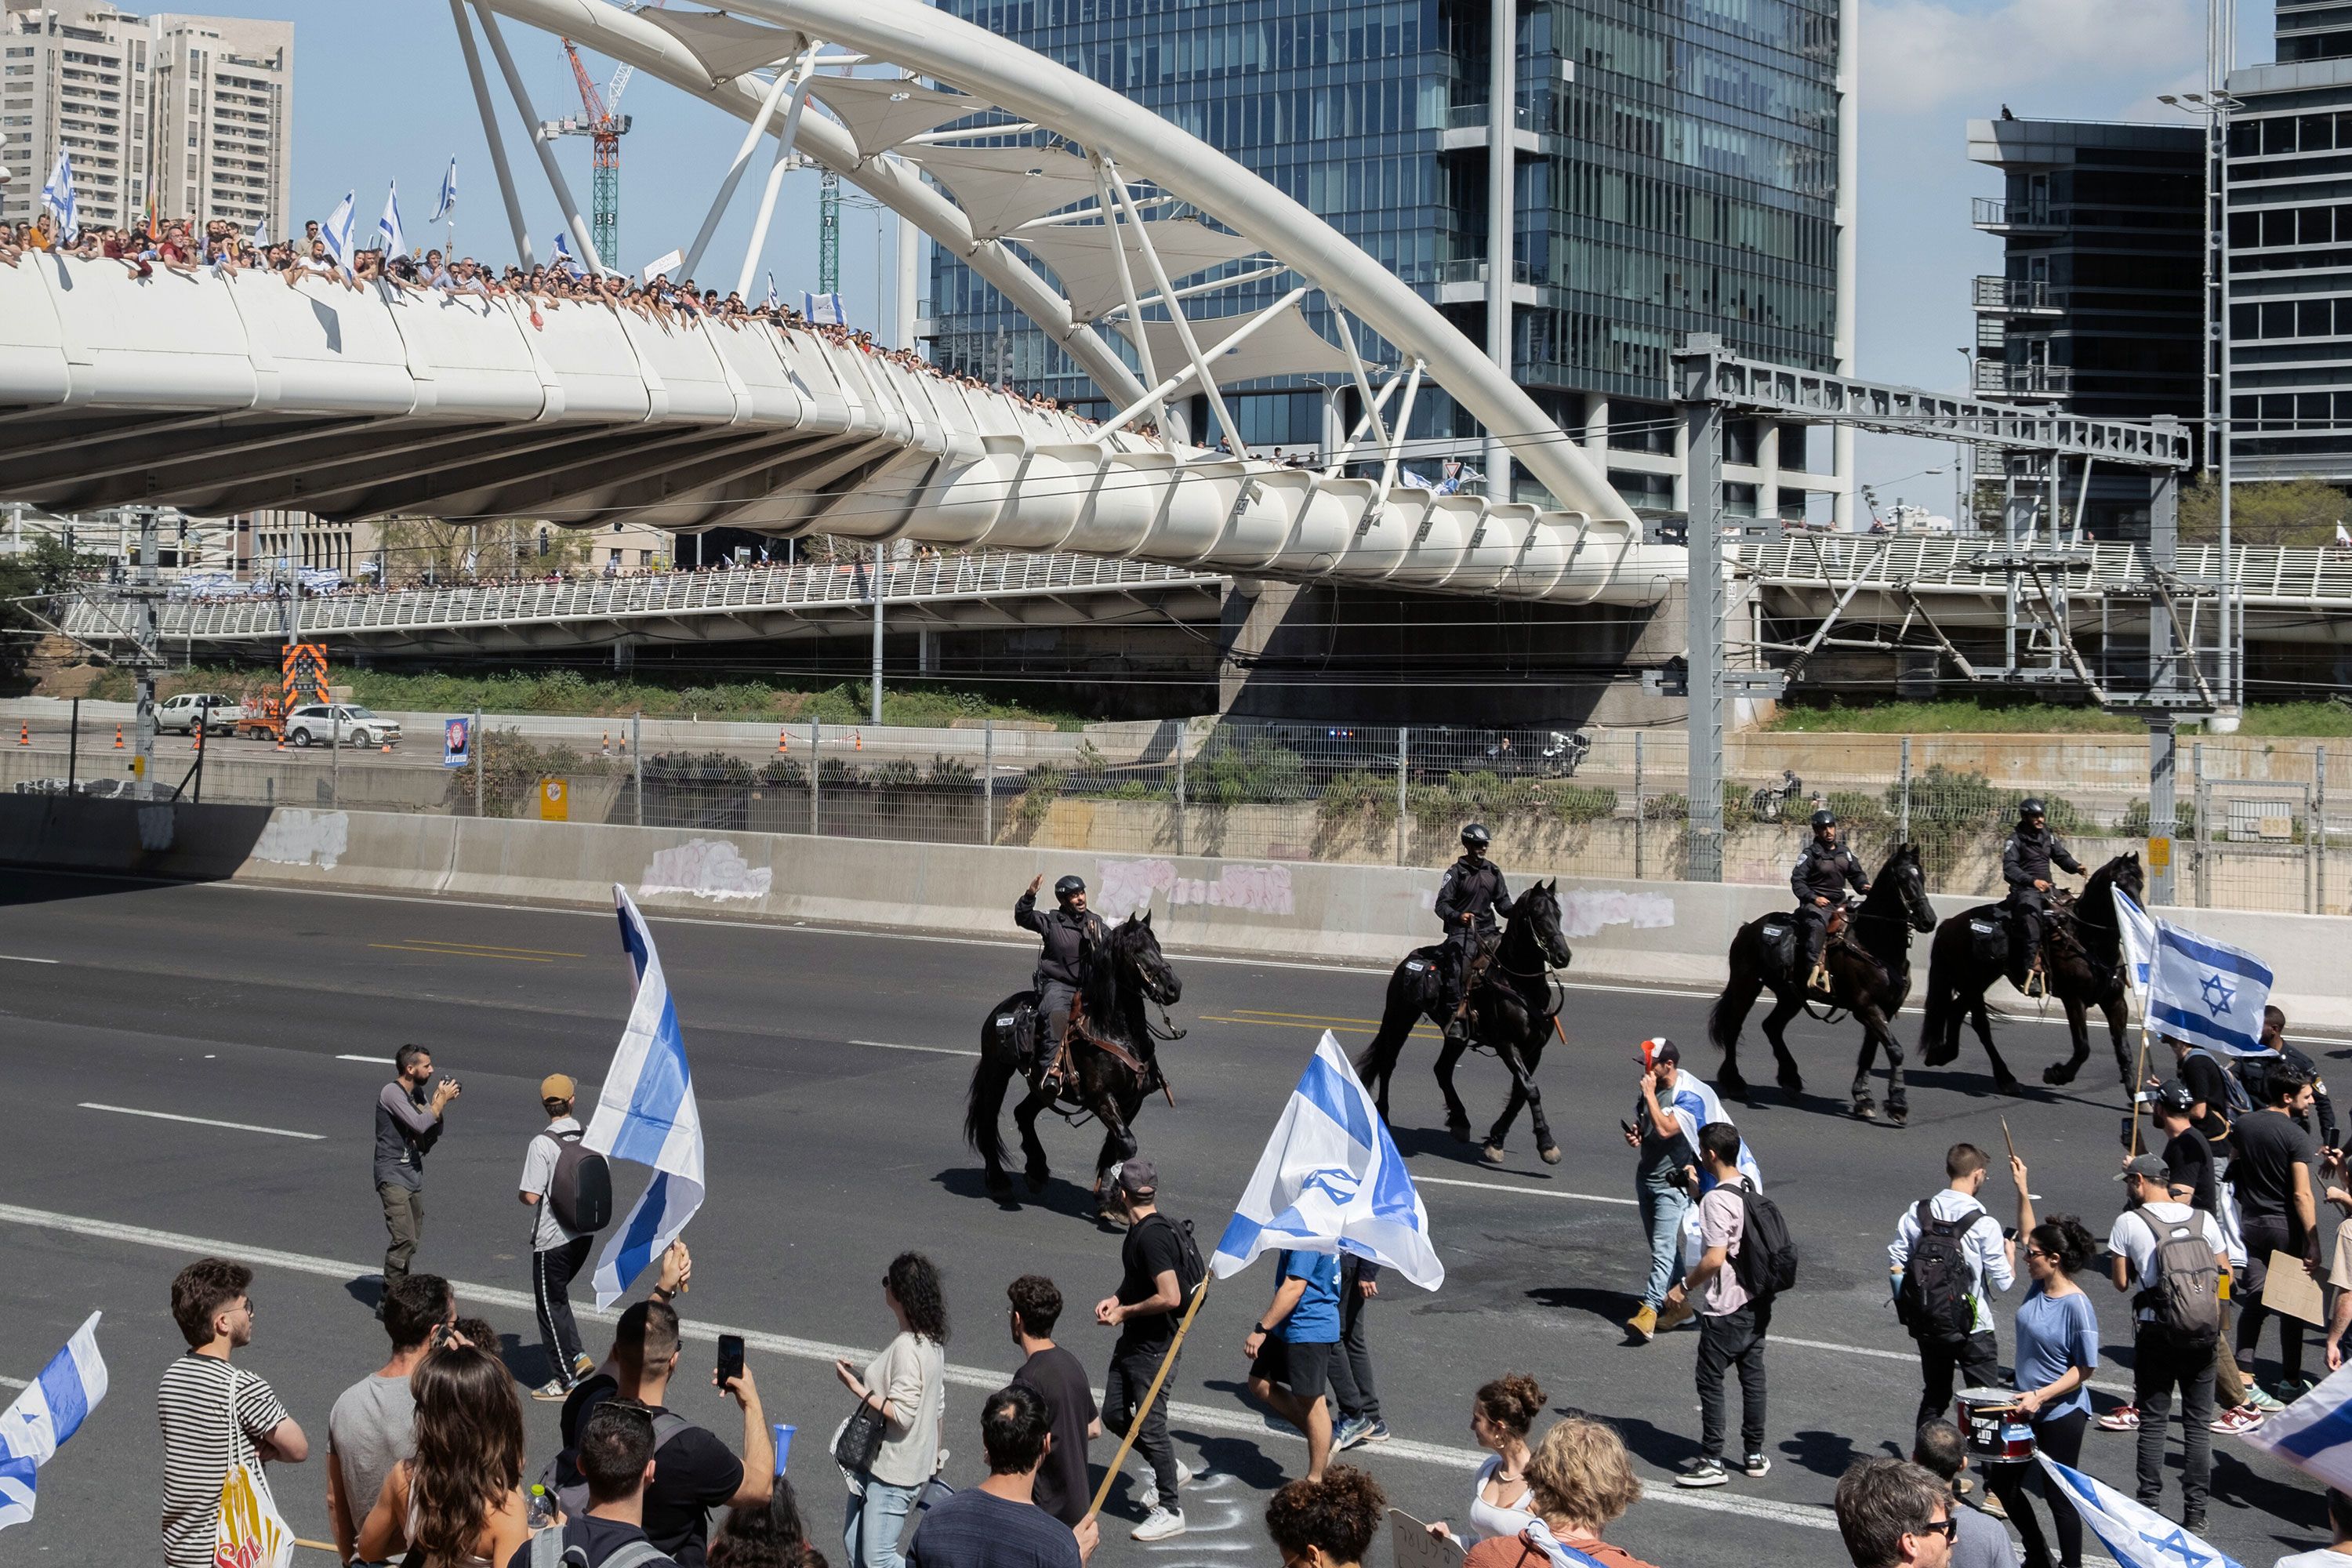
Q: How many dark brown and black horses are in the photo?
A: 4